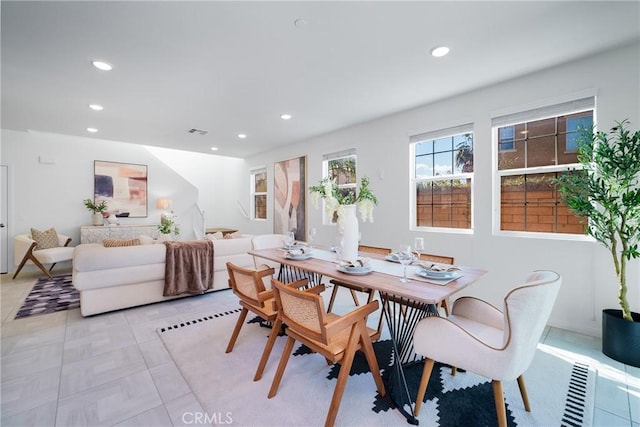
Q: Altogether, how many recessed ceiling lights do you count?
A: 7